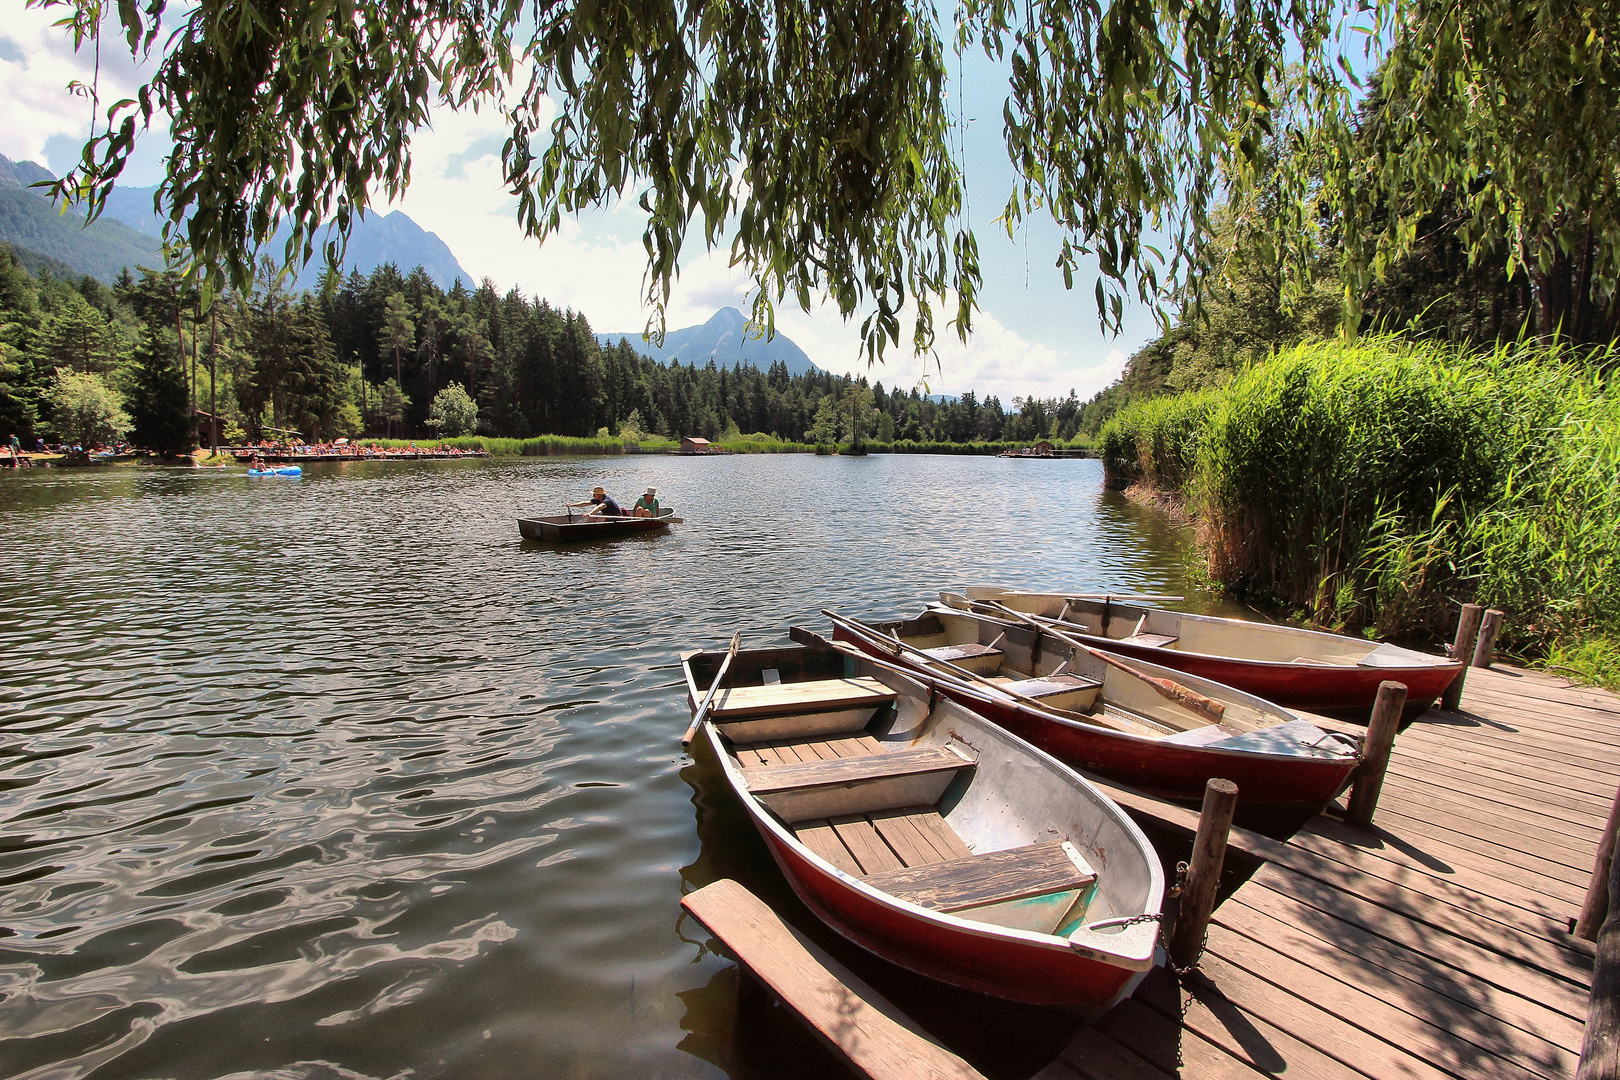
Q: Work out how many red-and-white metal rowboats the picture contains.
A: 3